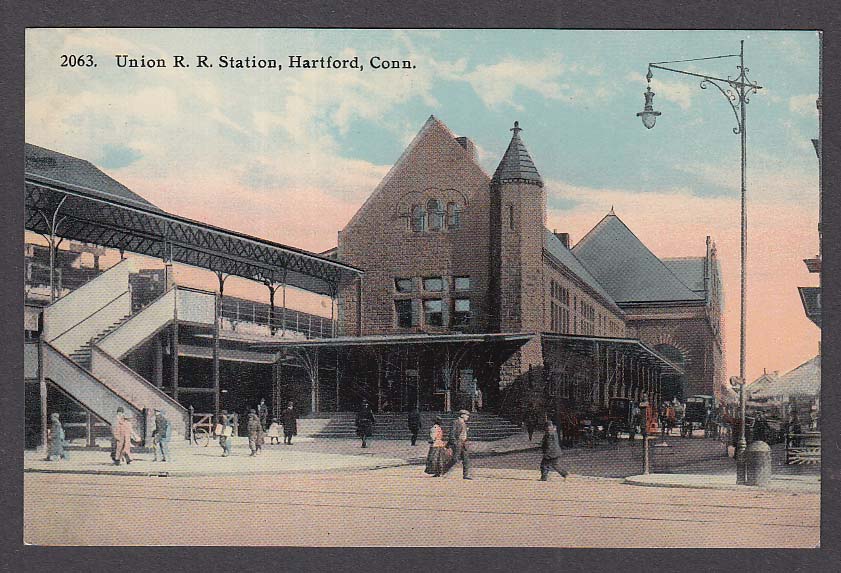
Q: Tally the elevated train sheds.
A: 1